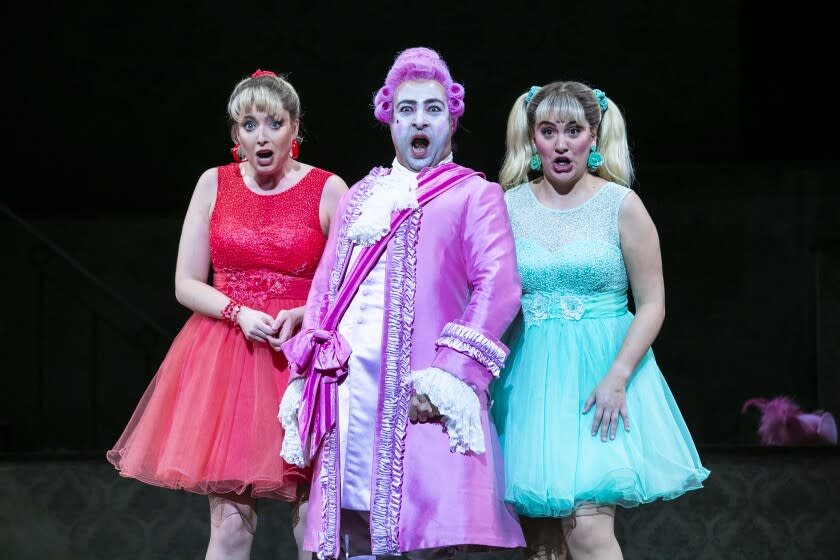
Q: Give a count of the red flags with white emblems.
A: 0